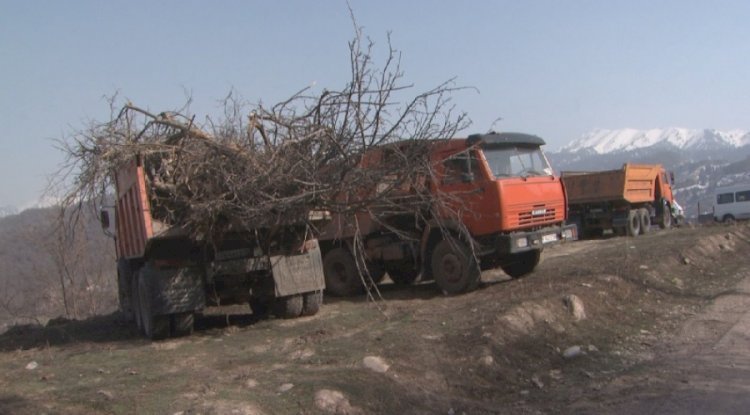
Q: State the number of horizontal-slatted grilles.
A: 1